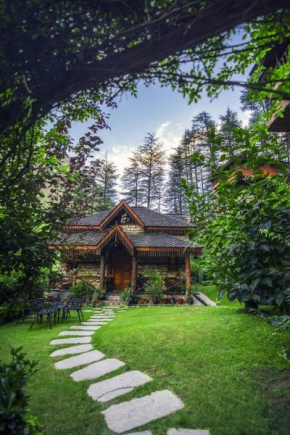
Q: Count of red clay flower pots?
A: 3